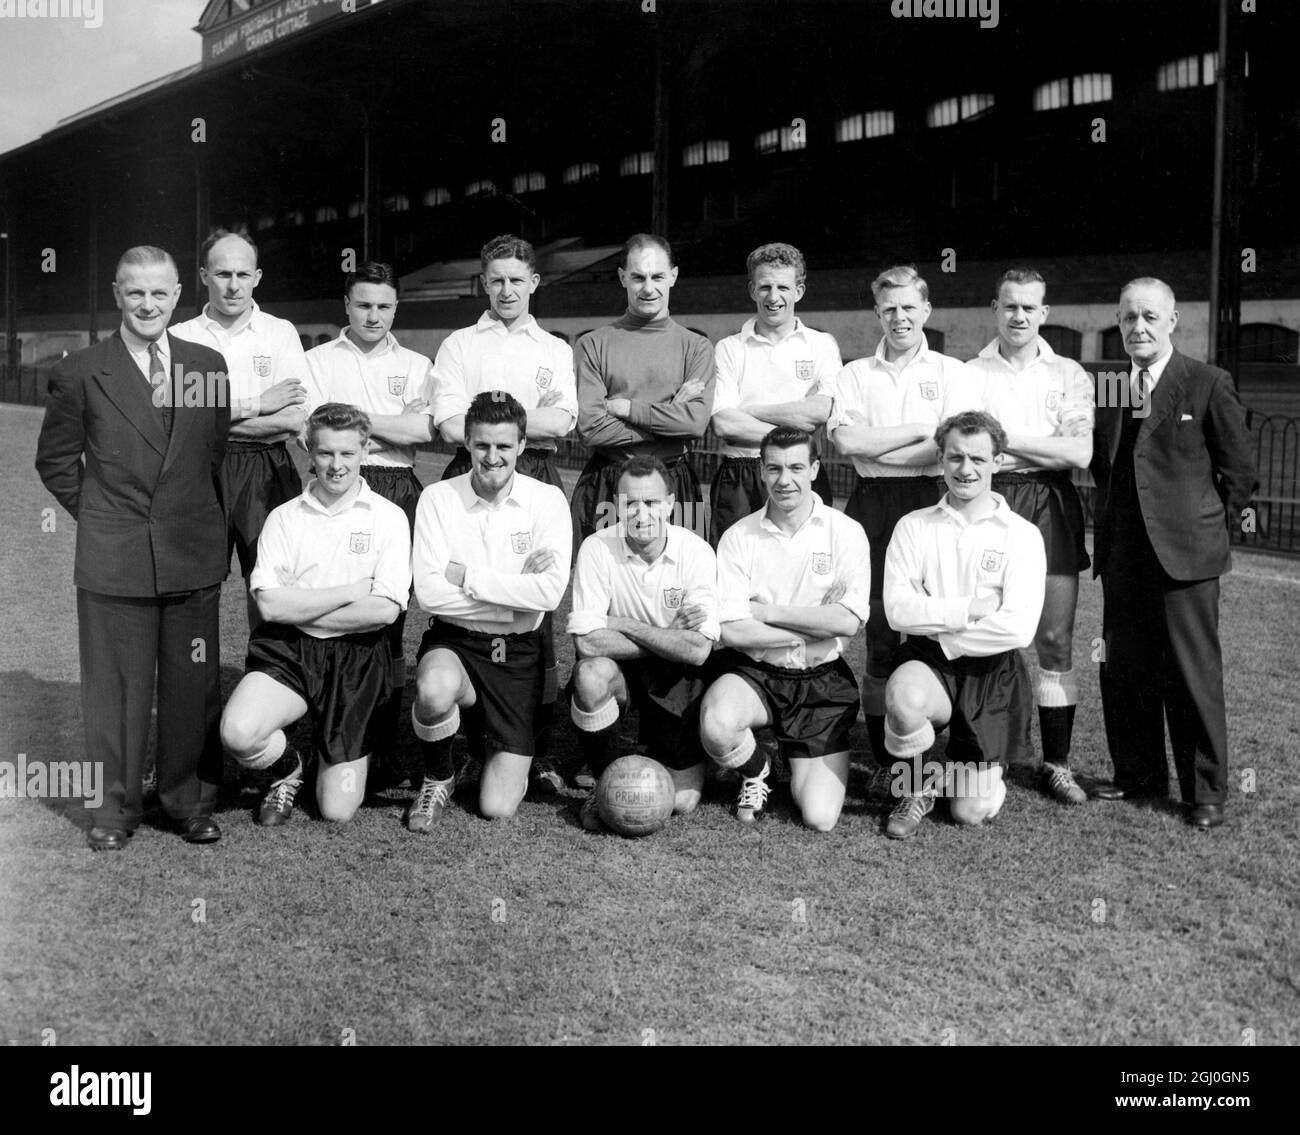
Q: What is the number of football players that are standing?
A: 7